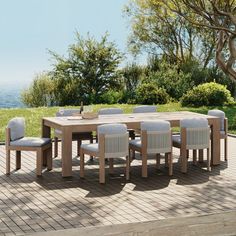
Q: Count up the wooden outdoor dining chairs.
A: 8